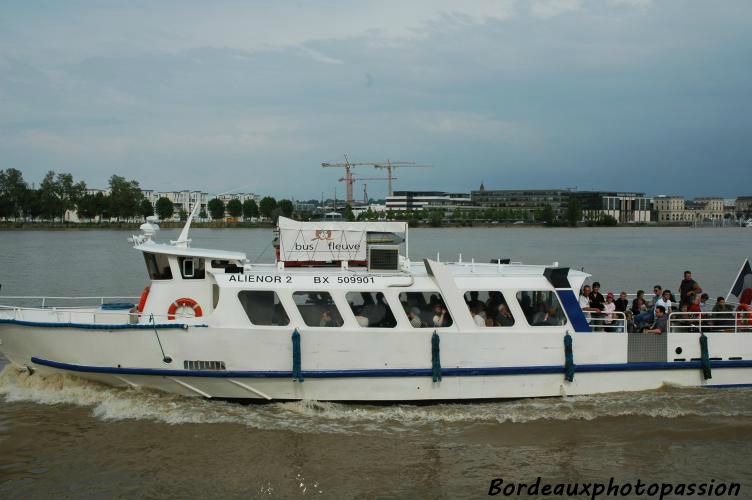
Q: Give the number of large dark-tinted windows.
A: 6